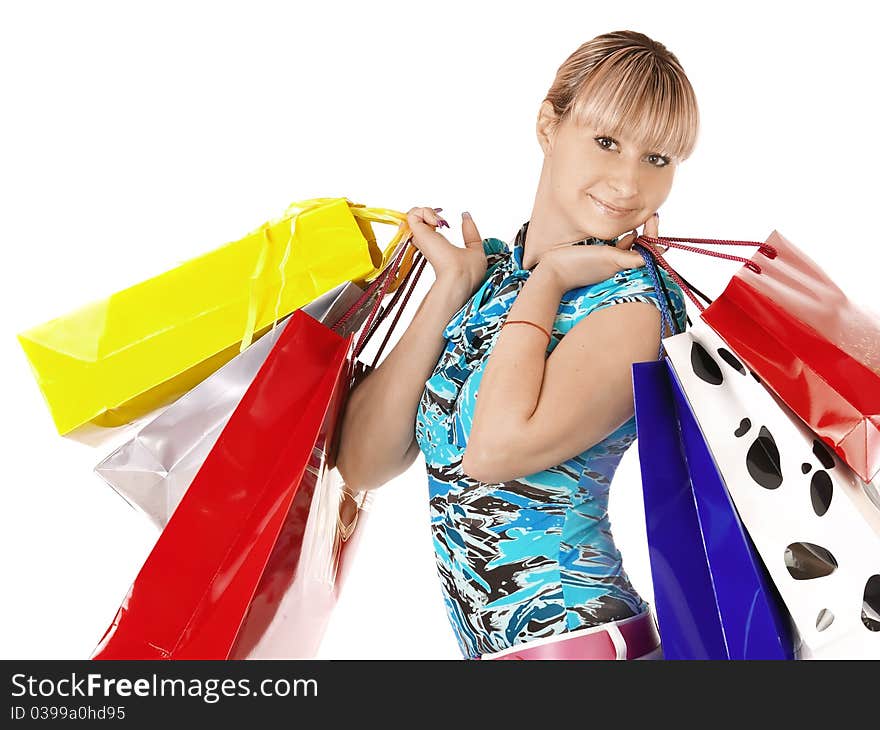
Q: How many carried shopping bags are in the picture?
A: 6